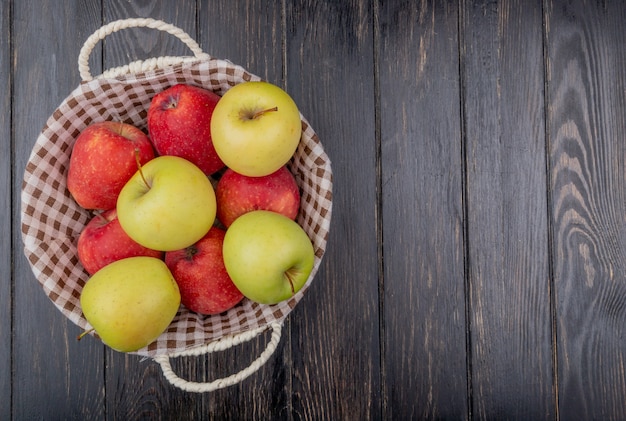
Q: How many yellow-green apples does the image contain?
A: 4